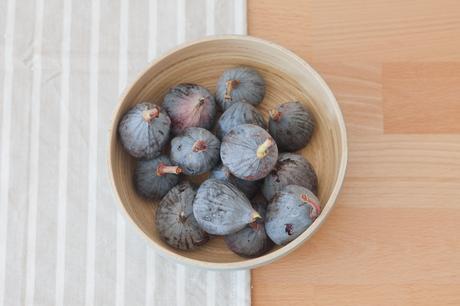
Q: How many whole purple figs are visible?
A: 14